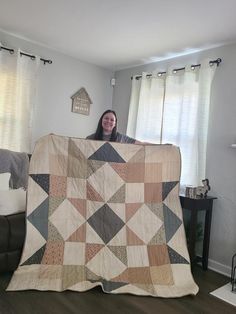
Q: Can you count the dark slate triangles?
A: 8